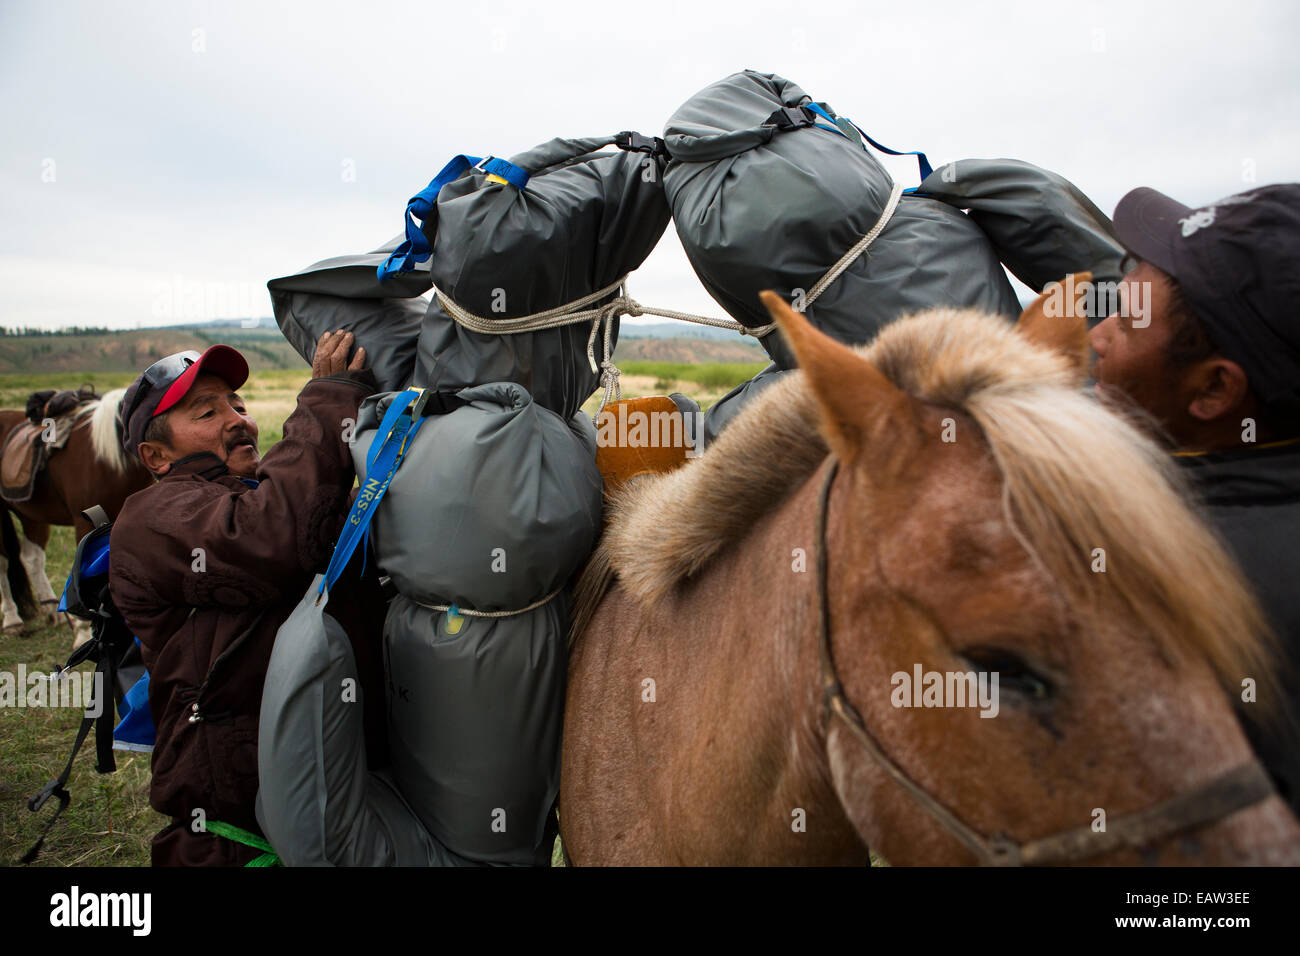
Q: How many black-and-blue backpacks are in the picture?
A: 1